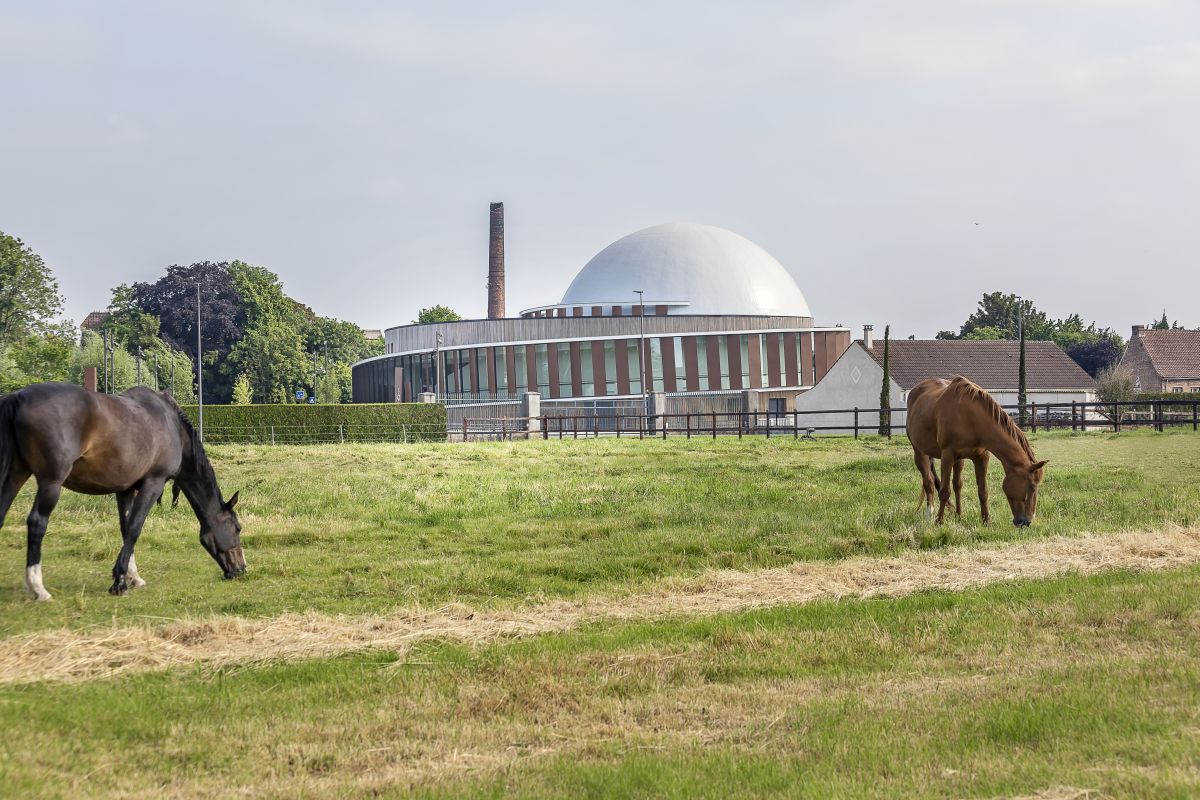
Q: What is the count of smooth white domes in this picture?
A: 1